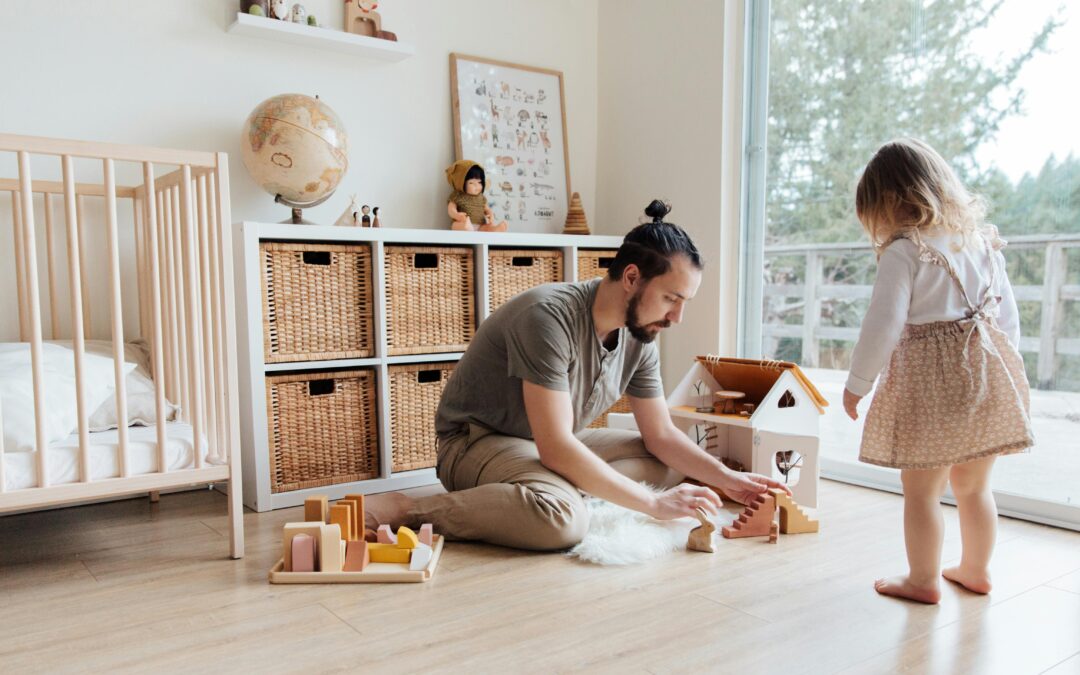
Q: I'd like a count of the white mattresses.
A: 1